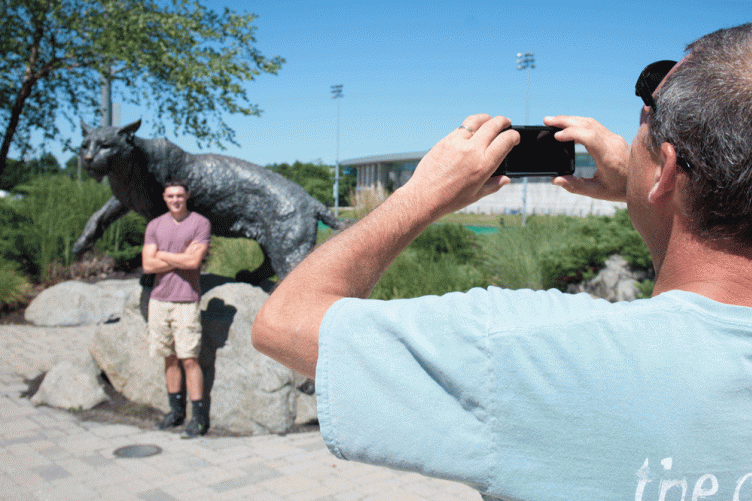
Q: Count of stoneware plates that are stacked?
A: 0